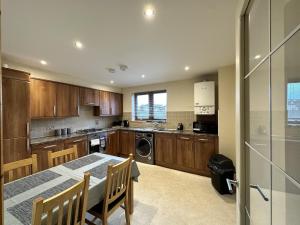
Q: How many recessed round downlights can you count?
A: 6